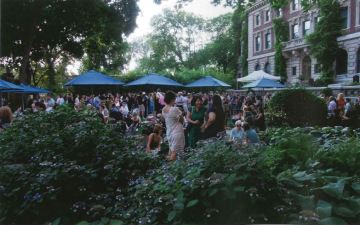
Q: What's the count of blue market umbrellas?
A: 6